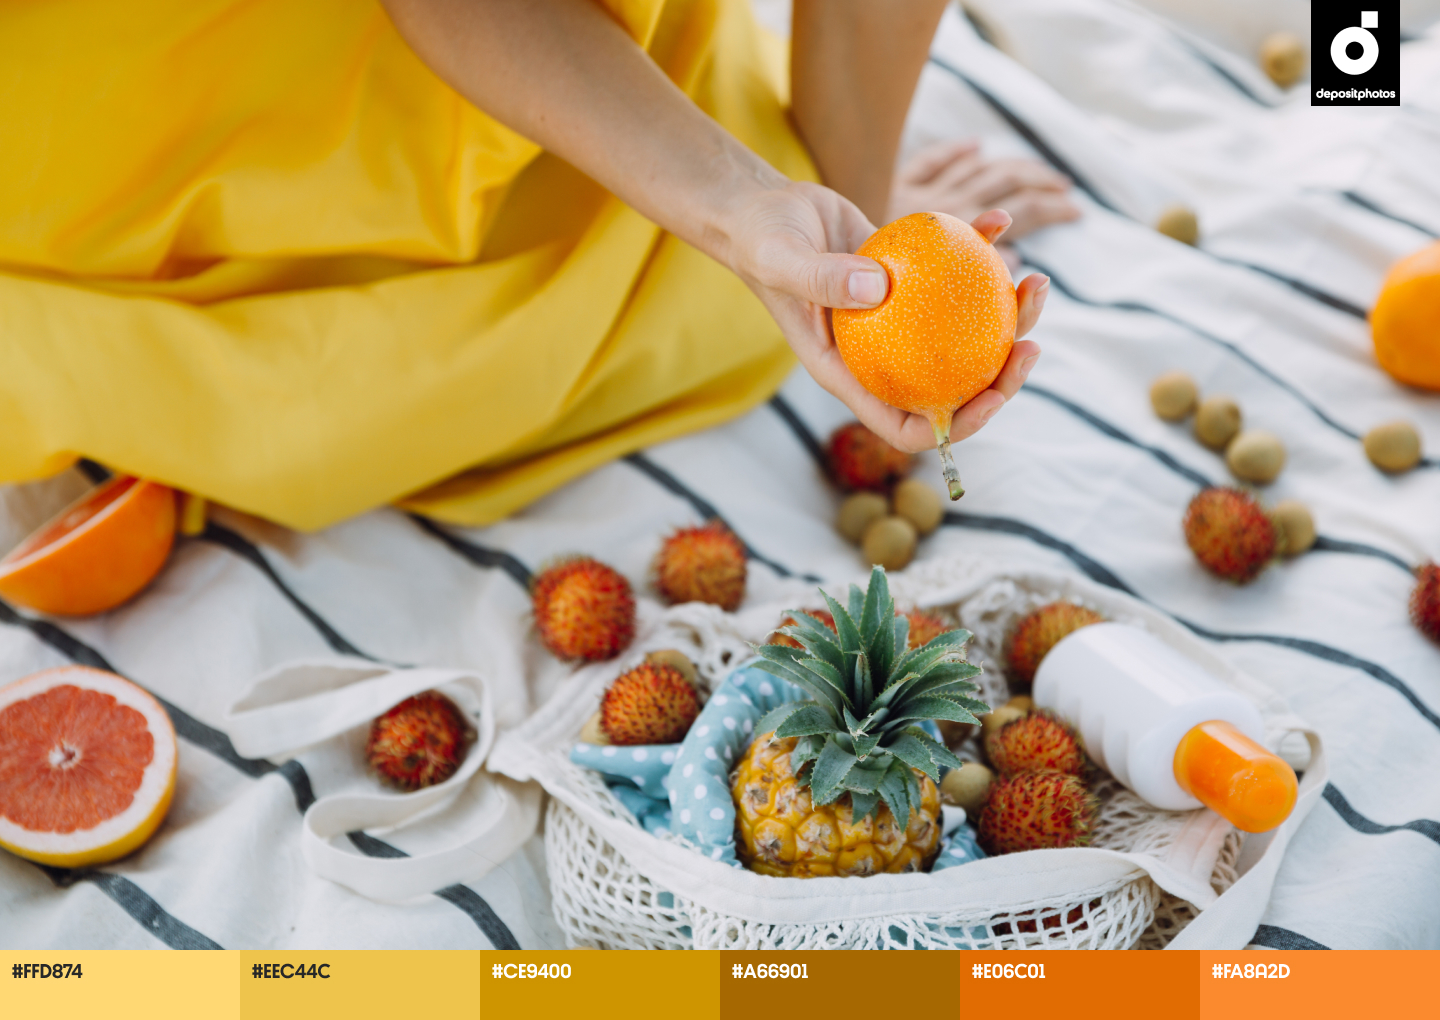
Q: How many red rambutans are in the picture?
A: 12